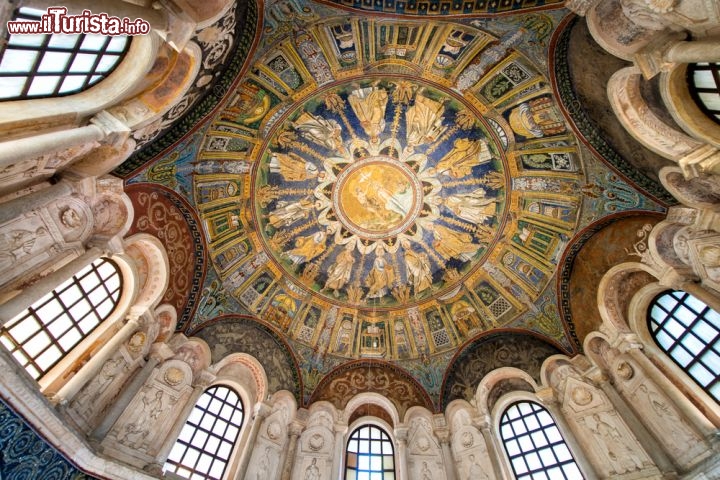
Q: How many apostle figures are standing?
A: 12